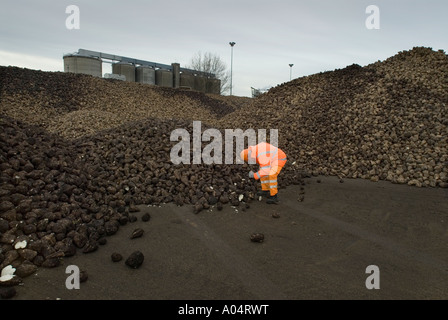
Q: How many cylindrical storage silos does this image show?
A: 7